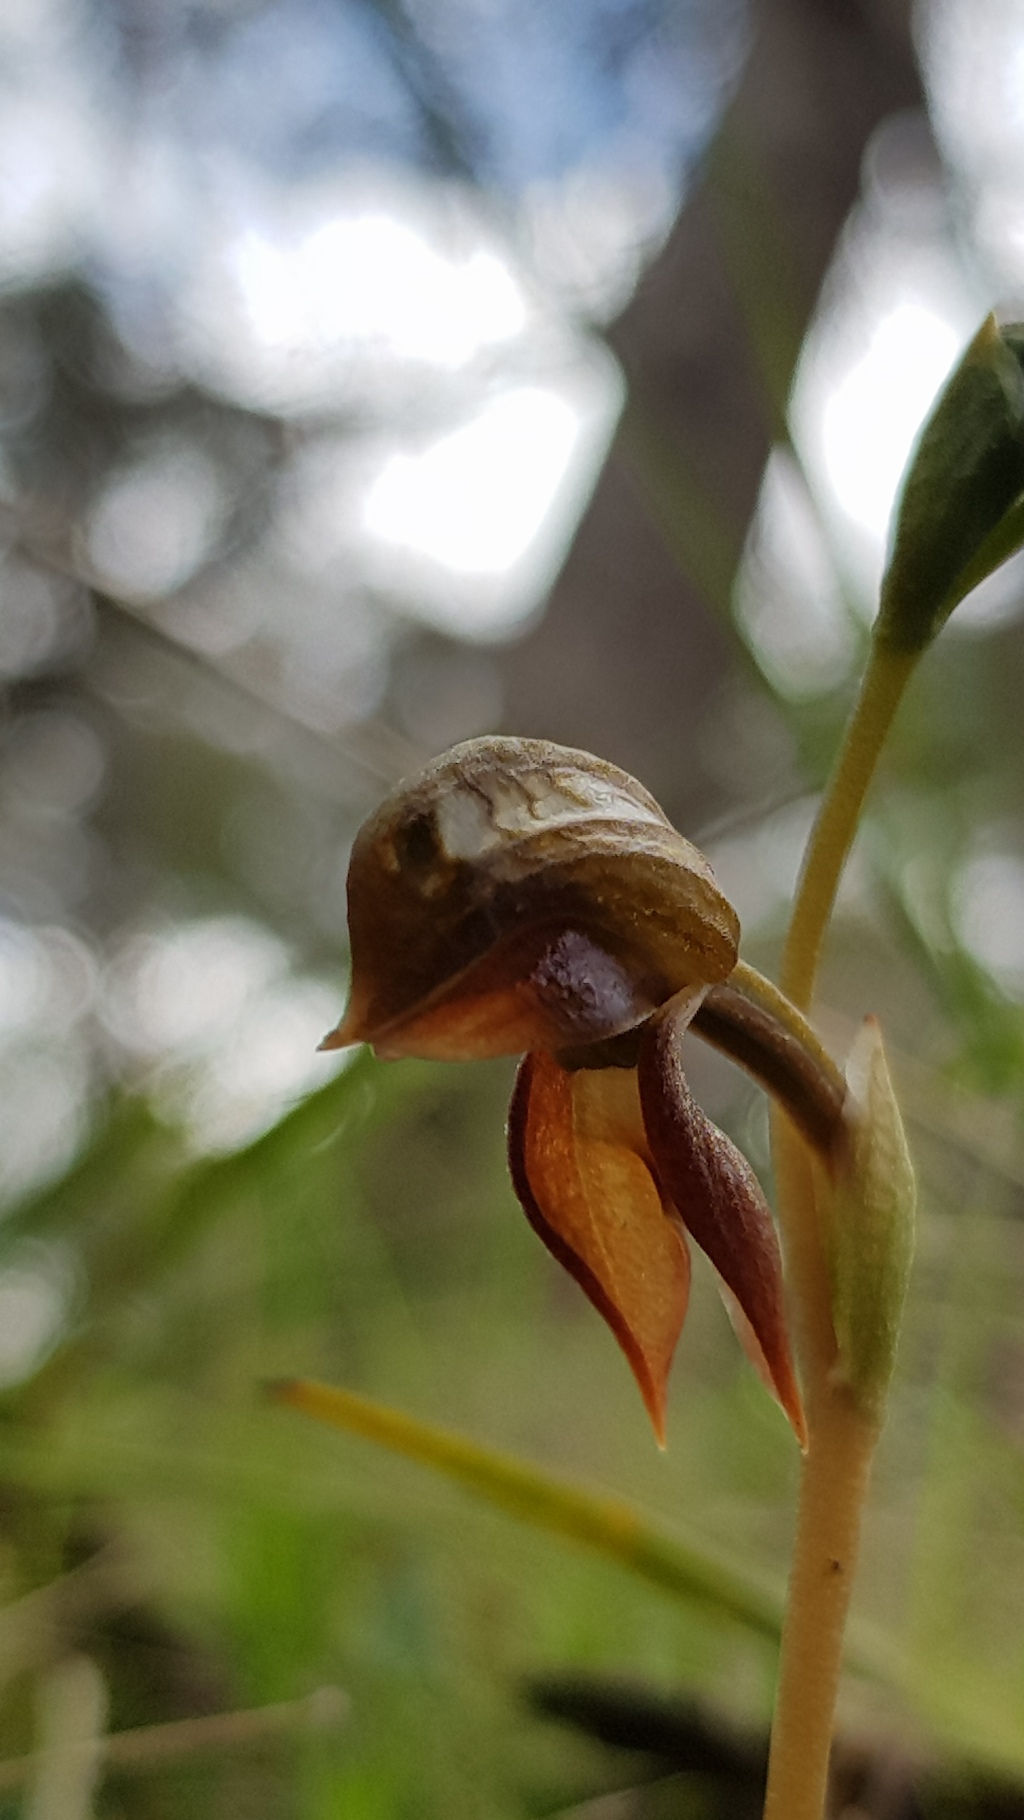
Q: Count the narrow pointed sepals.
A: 2